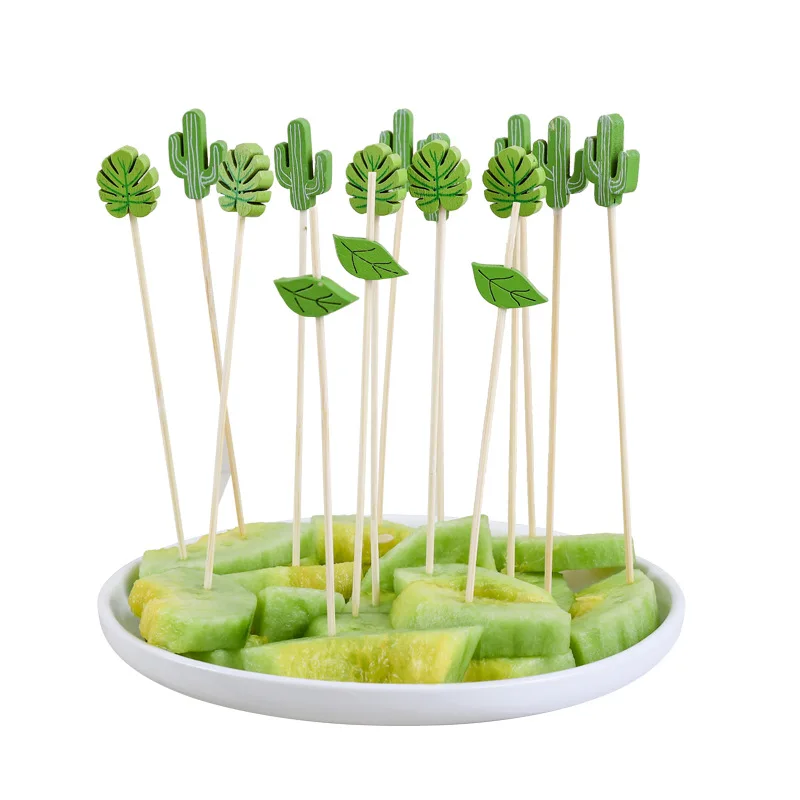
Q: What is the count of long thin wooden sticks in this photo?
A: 15